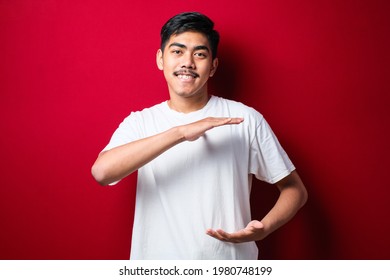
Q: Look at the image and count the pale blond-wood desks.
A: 0